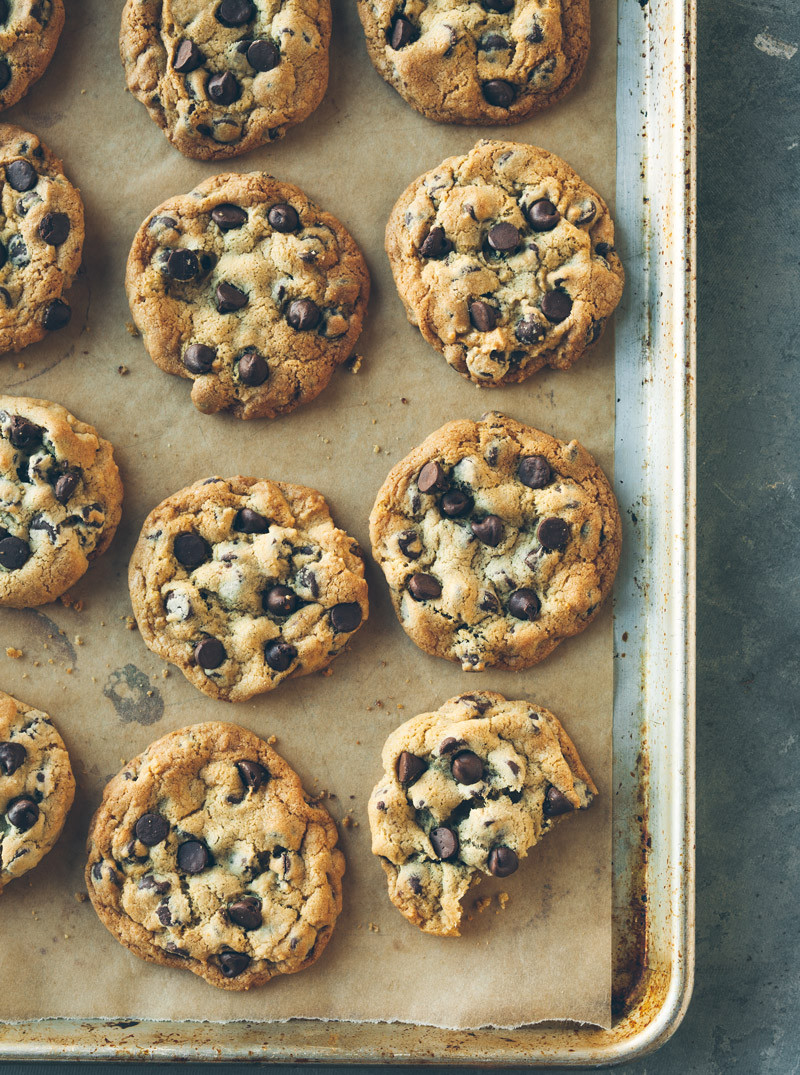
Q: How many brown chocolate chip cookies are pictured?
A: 12